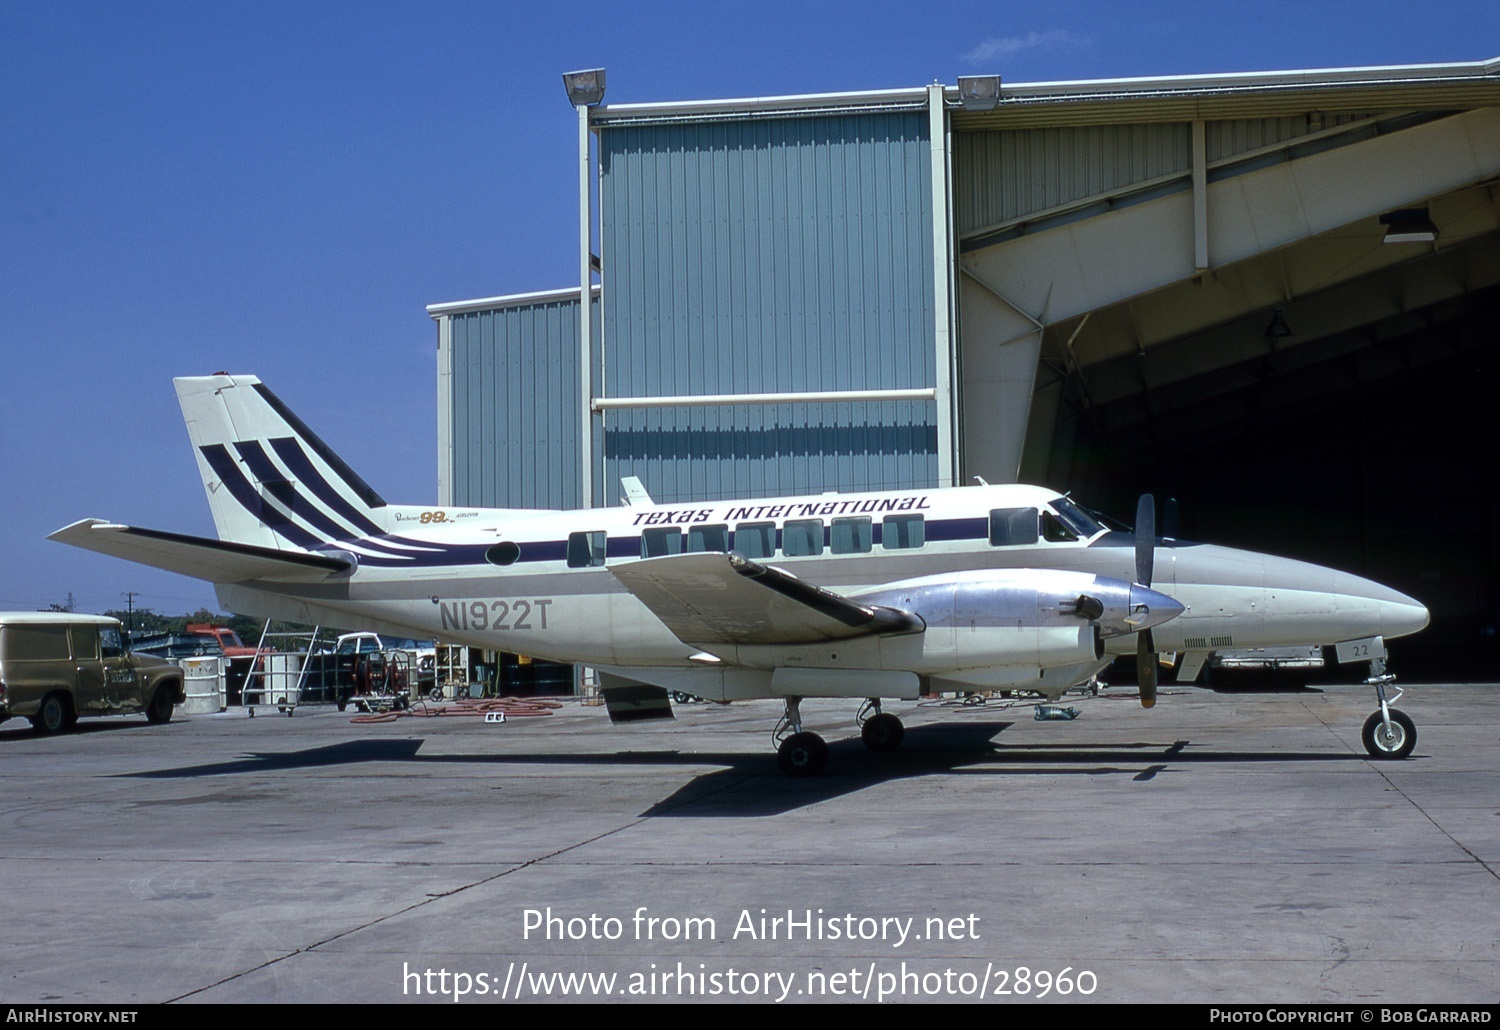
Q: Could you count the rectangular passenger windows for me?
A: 7